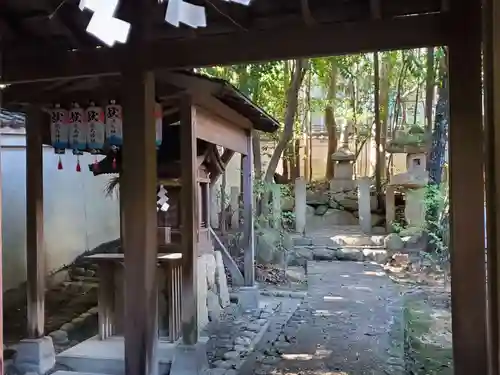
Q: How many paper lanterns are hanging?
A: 5